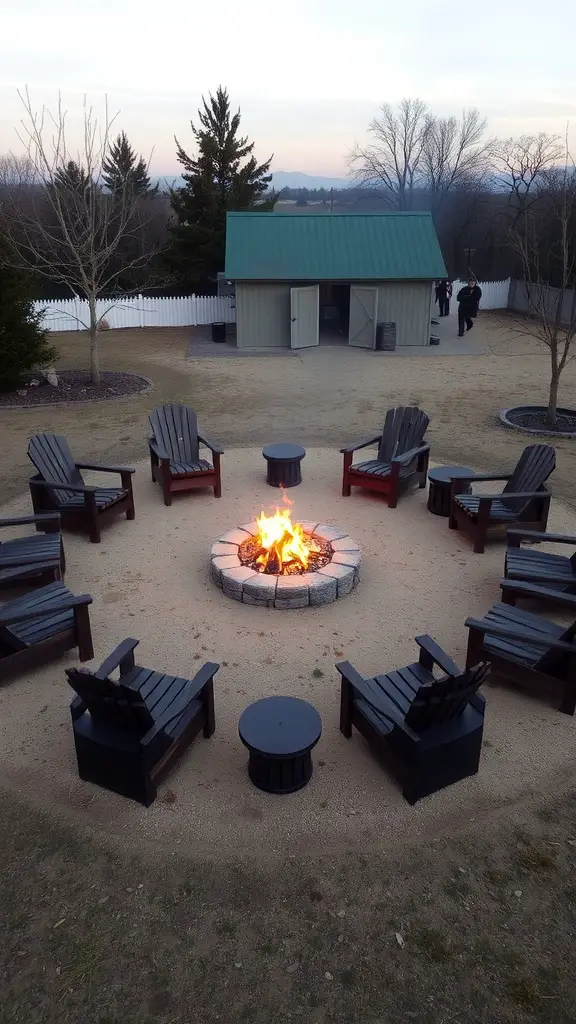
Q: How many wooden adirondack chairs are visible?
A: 10